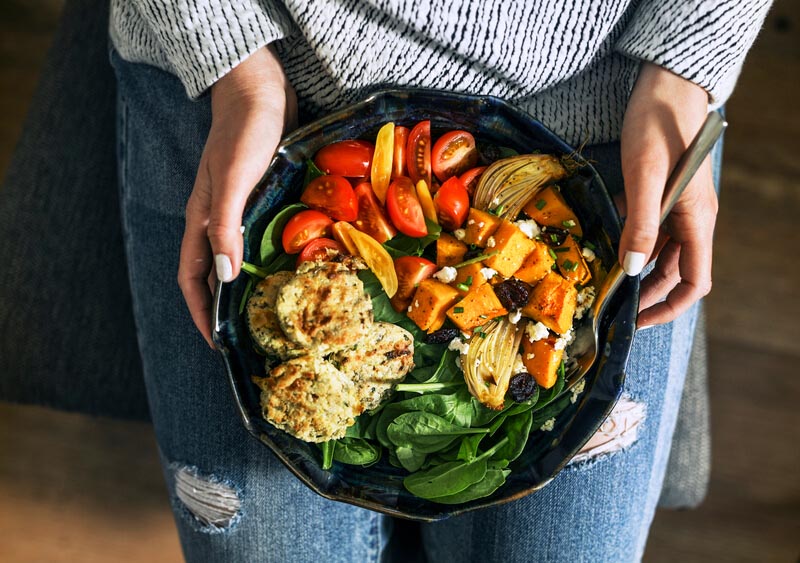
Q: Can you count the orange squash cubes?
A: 11